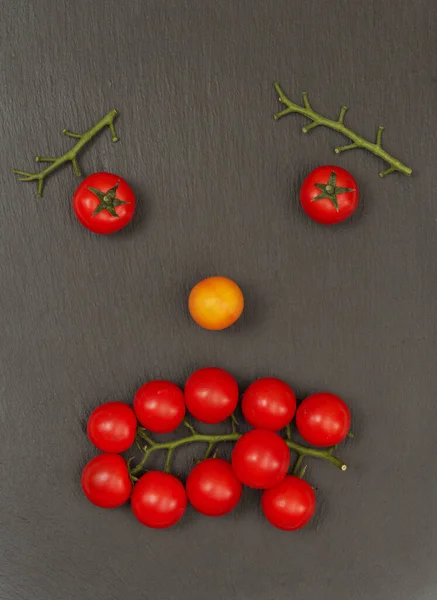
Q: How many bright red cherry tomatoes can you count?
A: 12